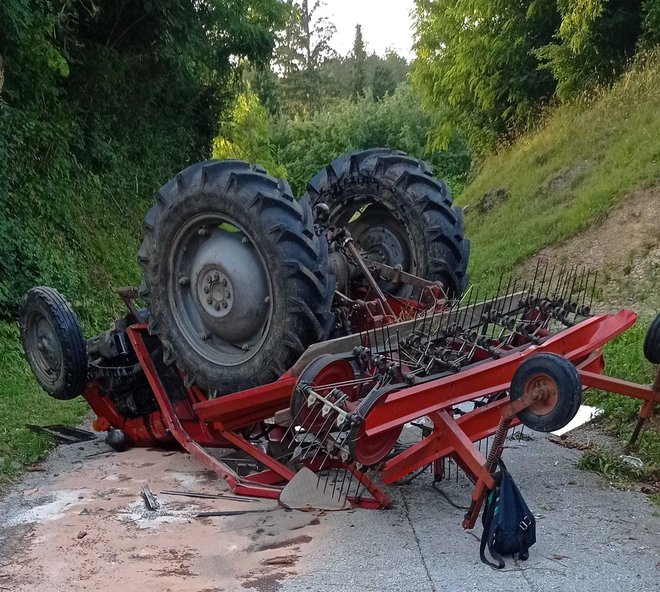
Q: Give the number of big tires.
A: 2